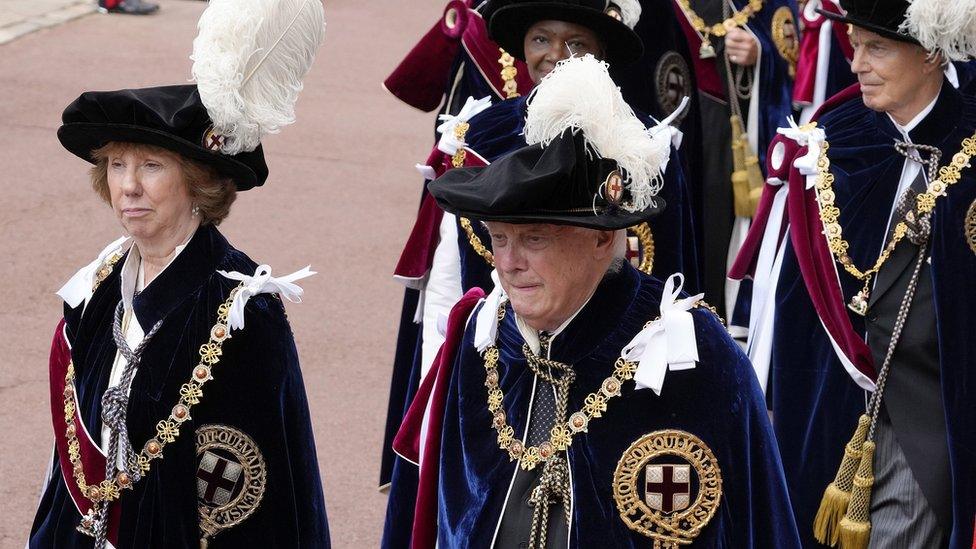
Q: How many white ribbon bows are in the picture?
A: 7